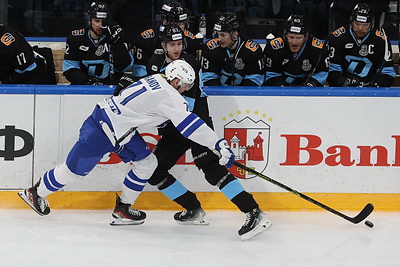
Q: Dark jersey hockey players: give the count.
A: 7